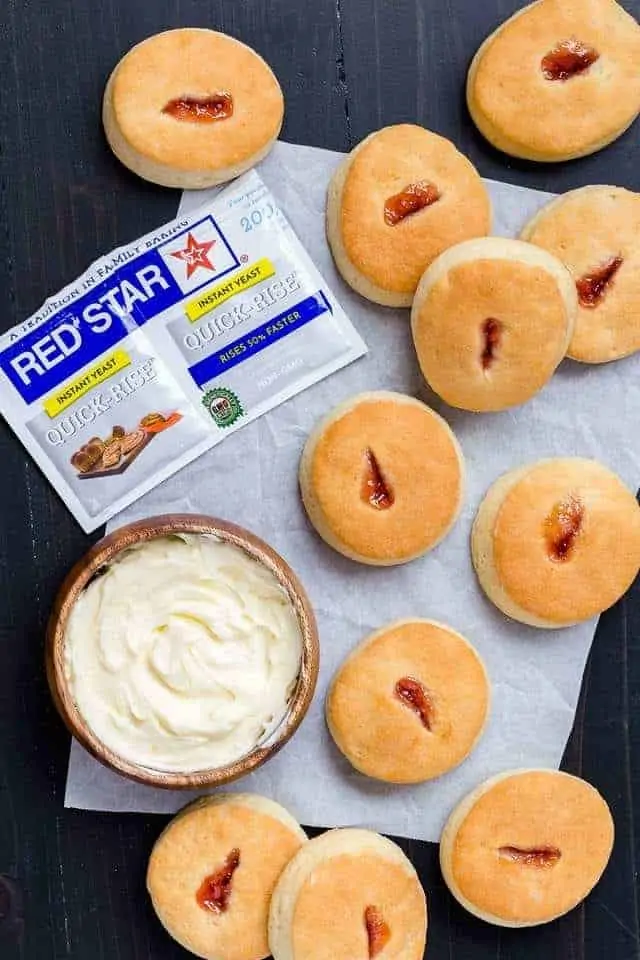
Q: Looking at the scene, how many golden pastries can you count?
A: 11